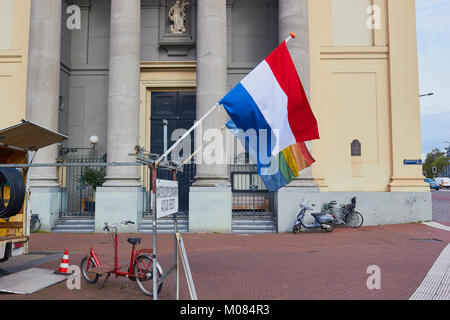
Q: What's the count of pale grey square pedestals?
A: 4